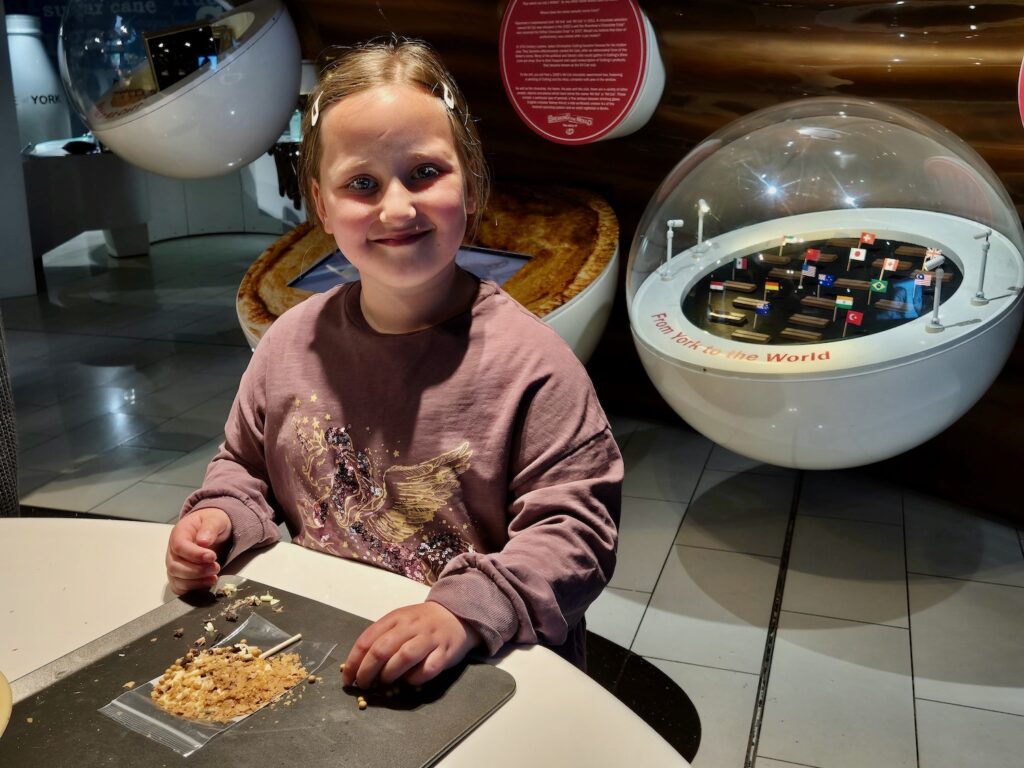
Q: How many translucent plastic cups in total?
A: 0